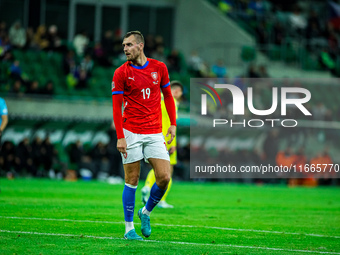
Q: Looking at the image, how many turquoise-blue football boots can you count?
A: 2